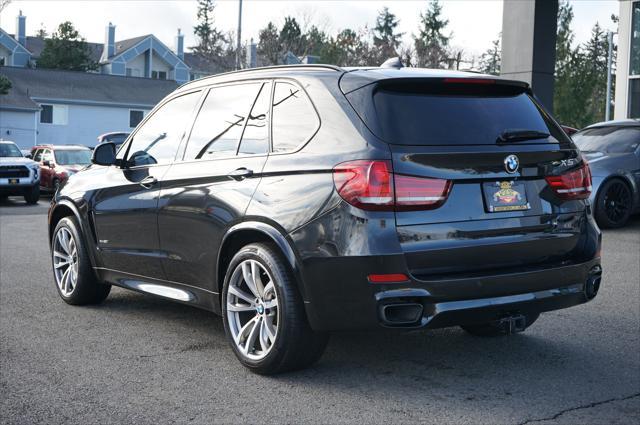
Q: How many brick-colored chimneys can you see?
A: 0